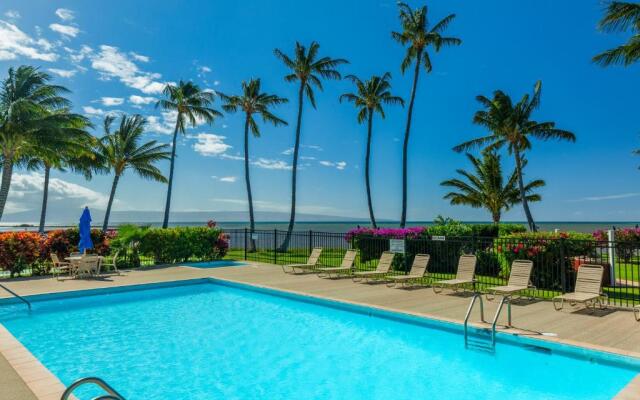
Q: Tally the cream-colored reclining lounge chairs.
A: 7